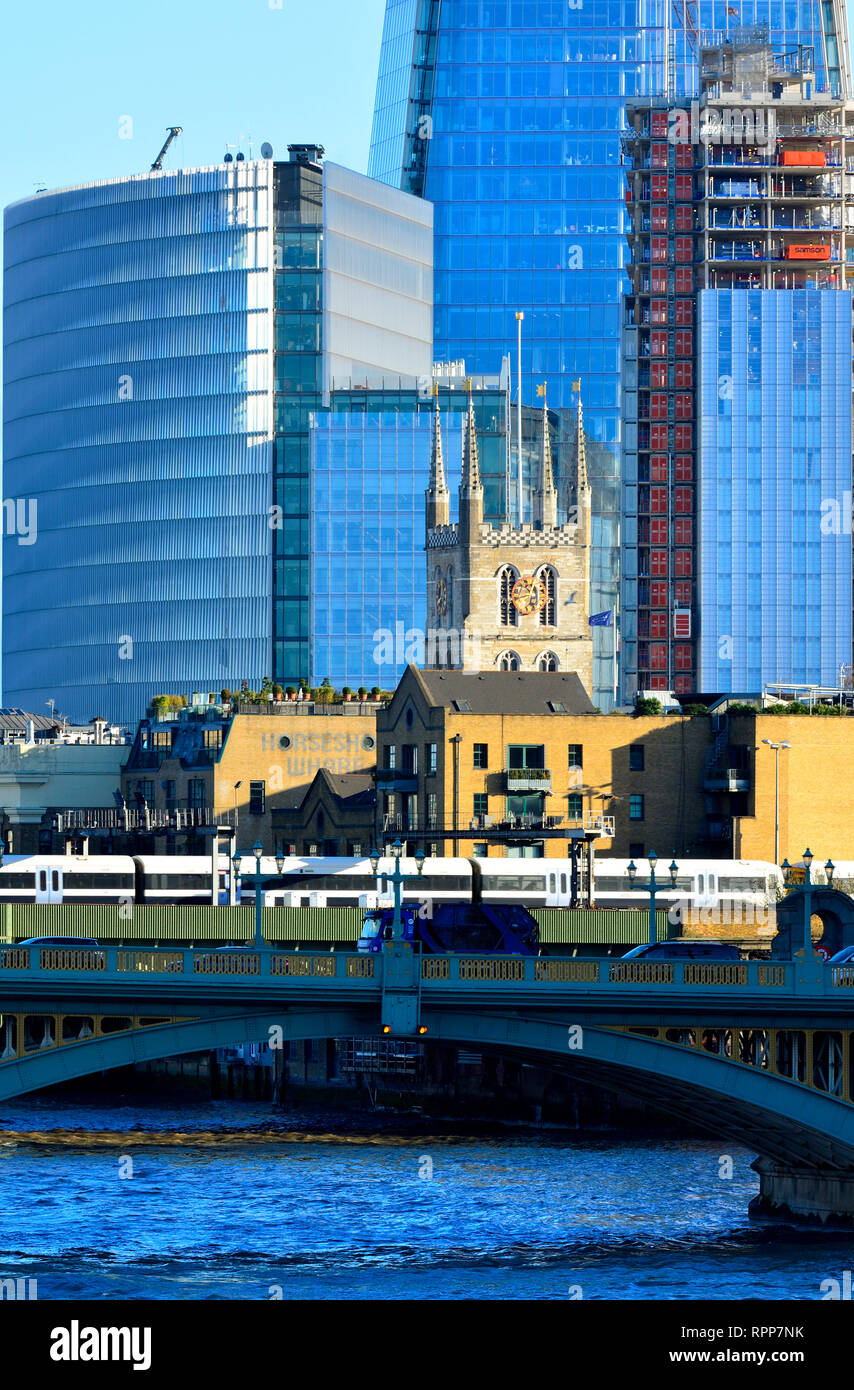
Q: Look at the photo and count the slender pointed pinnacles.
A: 4